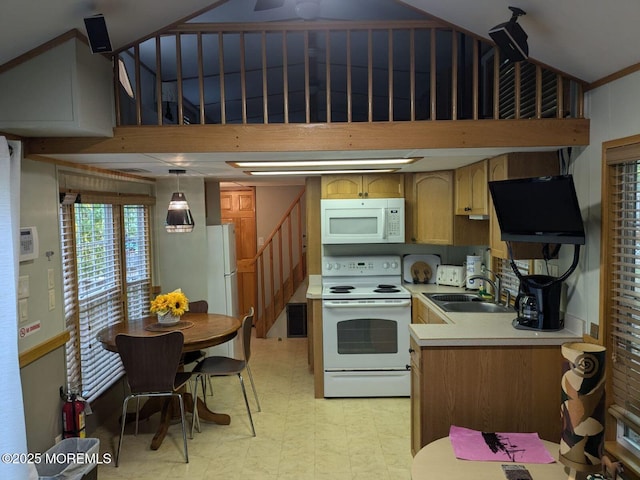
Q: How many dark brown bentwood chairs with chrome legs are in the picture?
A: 3